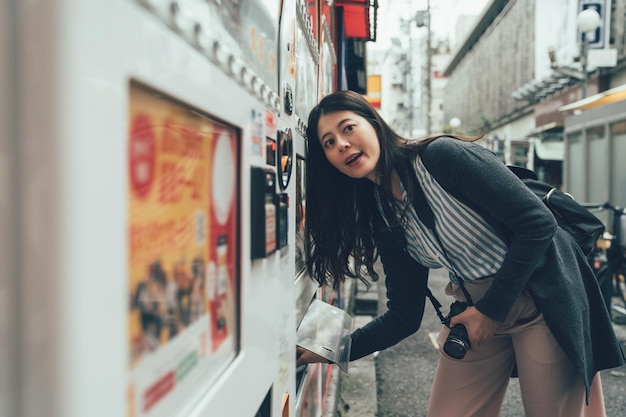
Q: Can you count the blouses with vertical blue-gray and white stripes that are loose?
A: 1